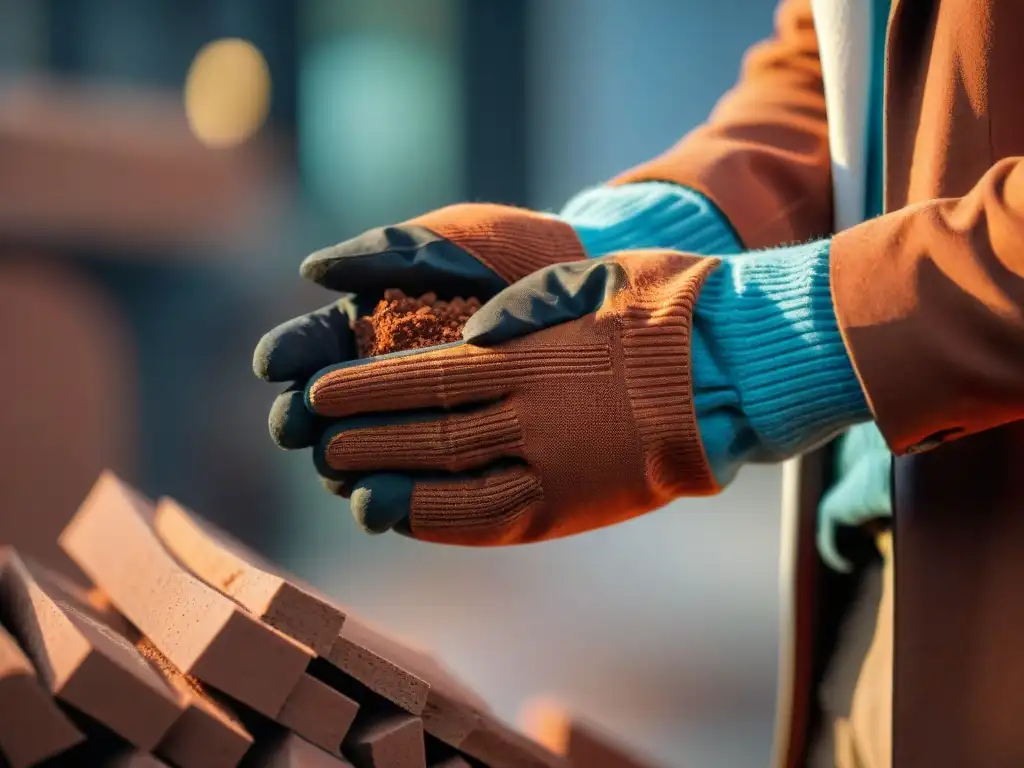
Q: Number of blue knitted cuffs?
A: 2